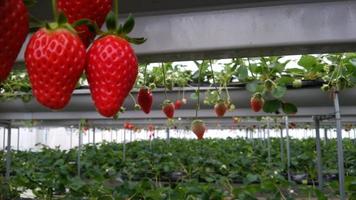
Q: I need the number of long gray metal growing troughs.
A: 2